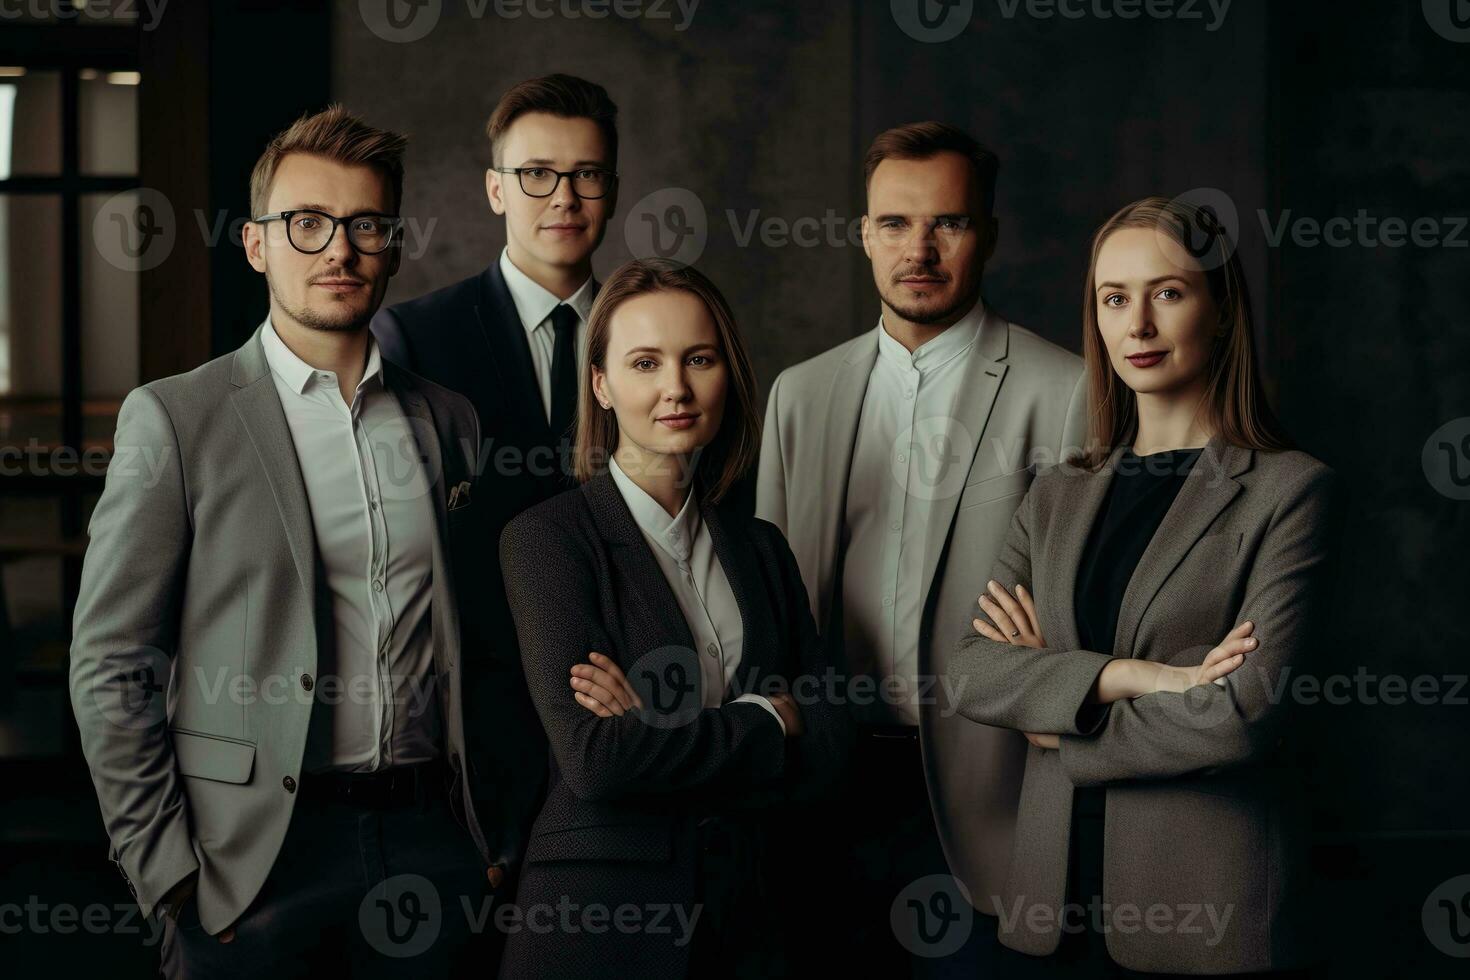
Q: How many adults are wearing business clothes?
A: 5